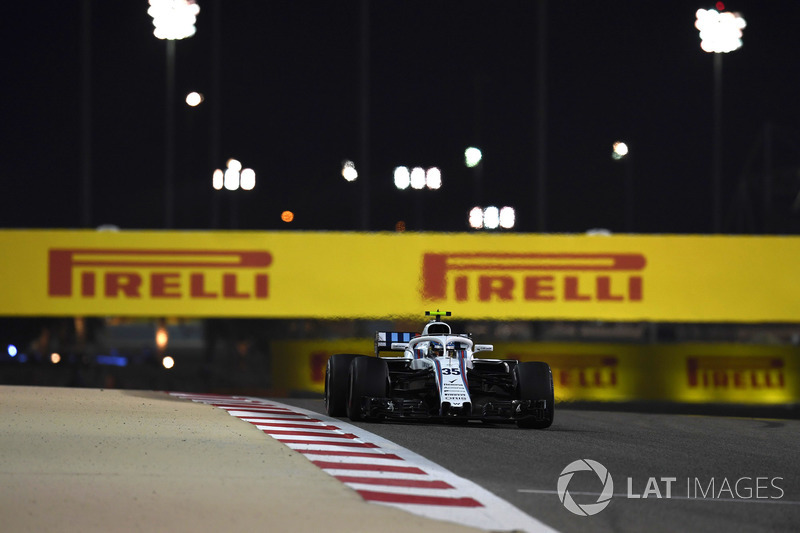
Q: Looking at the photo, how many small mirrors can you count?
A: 2